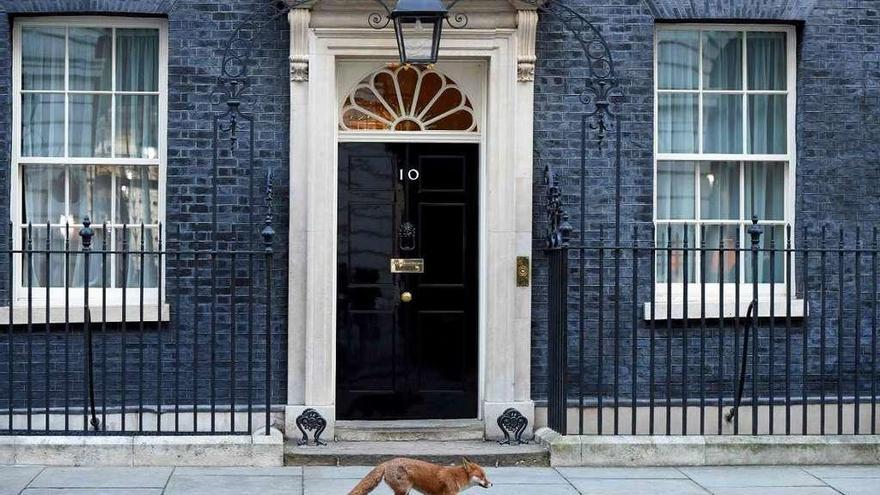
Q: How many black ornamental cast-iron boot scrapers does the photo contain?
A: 2